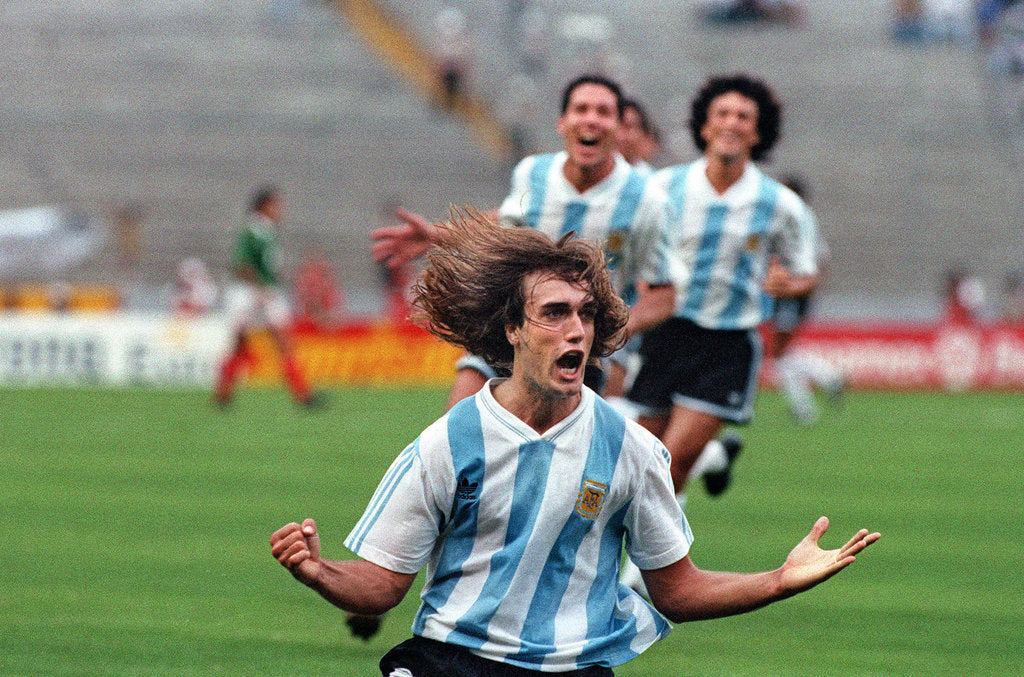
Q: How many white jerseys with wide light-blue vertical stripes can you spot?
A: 3